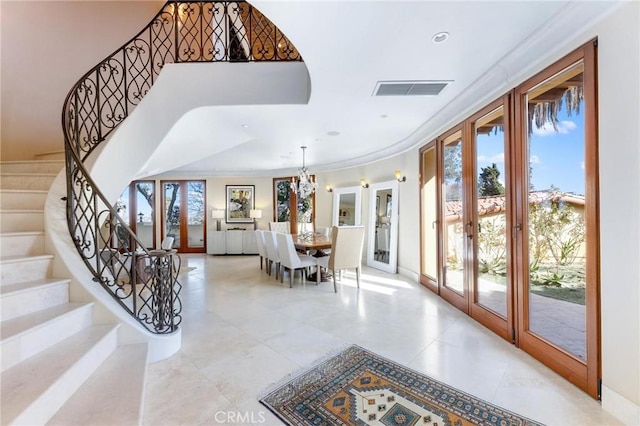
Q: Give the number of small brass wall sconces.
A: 3